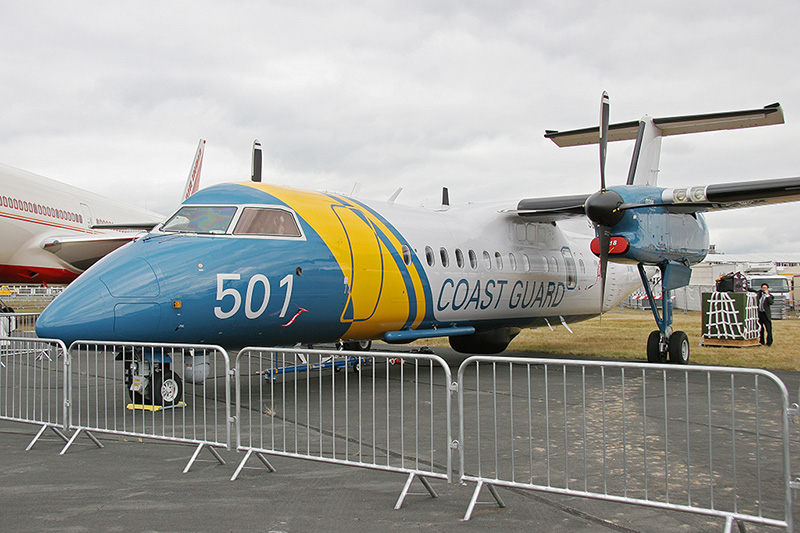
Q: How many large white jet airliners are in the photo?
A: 1